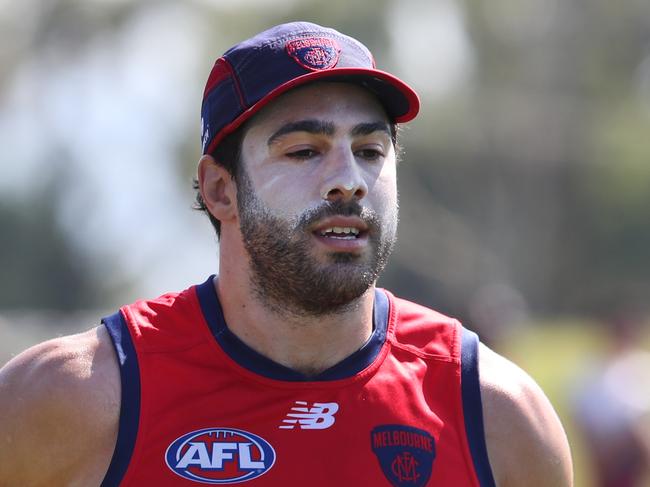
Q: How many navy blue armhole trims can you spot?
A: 2